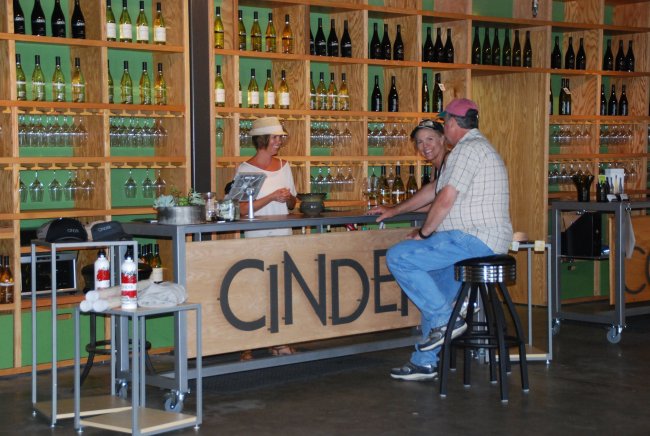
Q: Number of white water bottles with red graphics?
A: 2